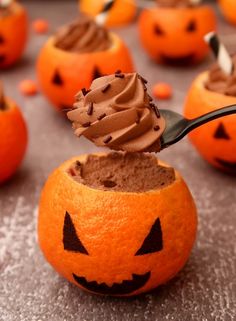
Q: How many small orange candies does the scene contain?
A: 3